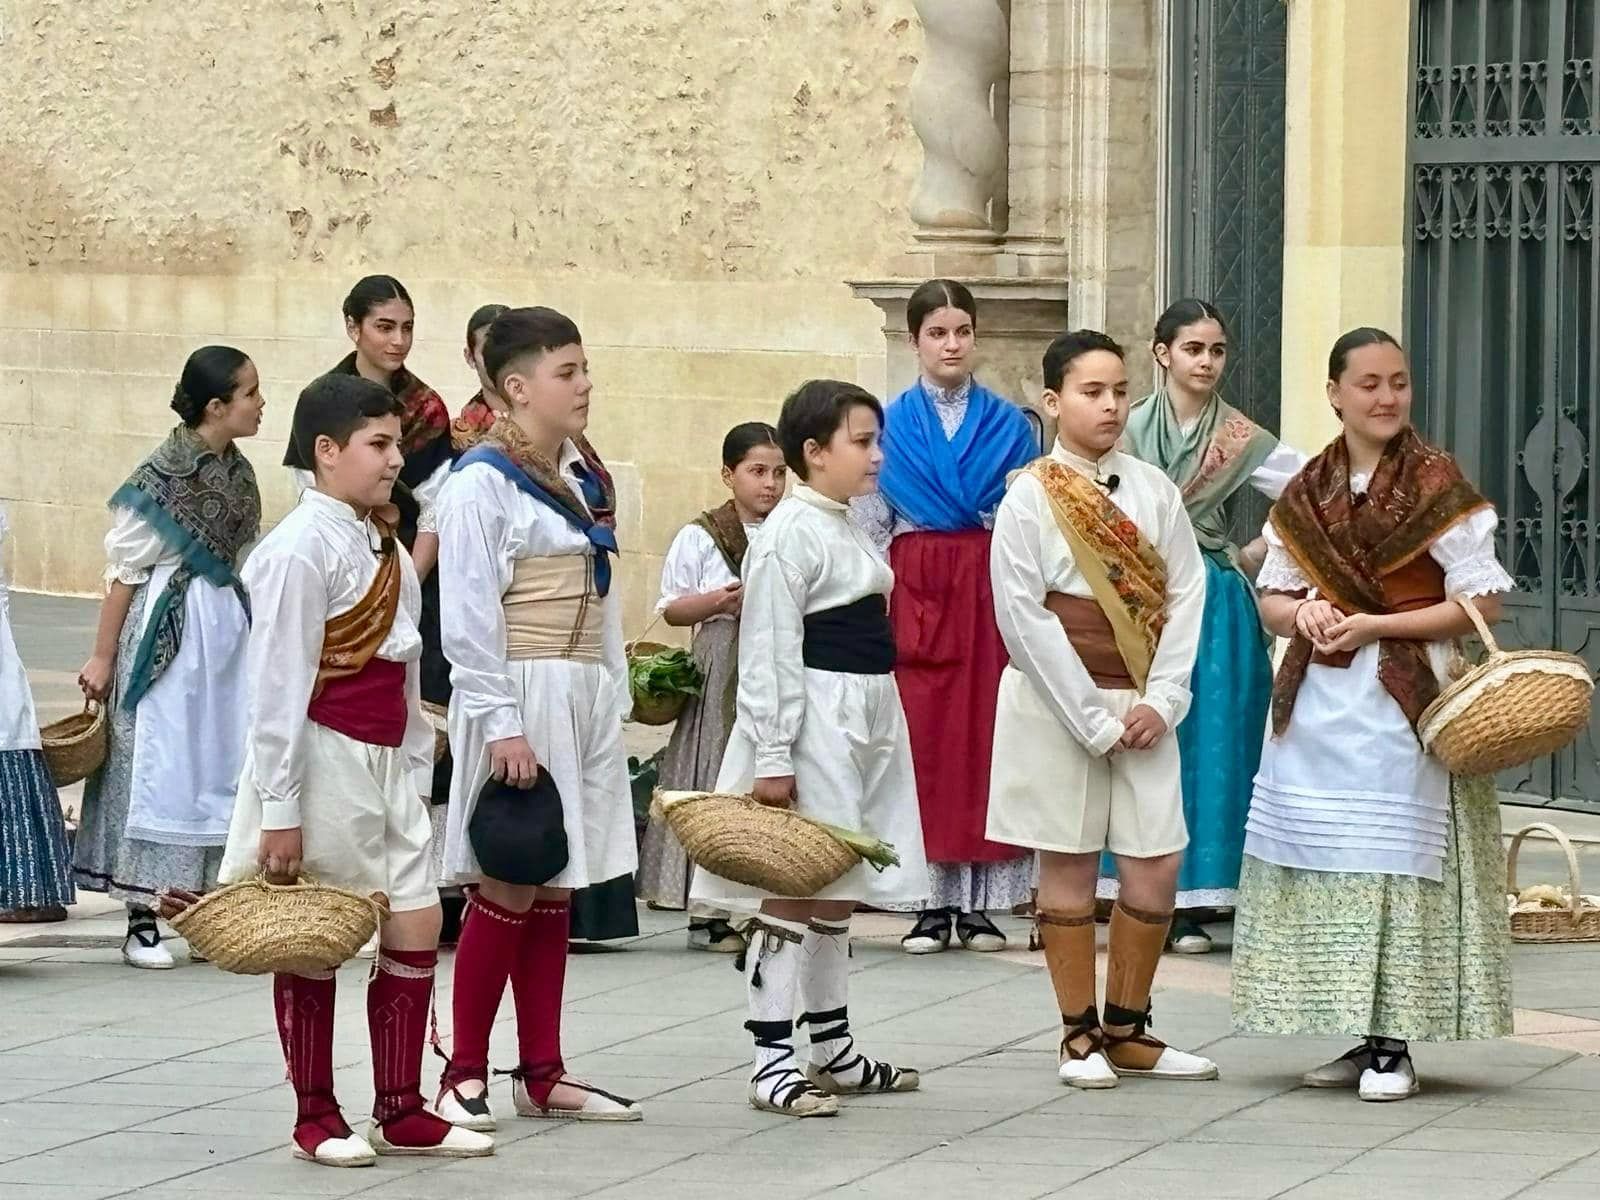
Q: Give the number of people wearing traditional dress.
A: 12